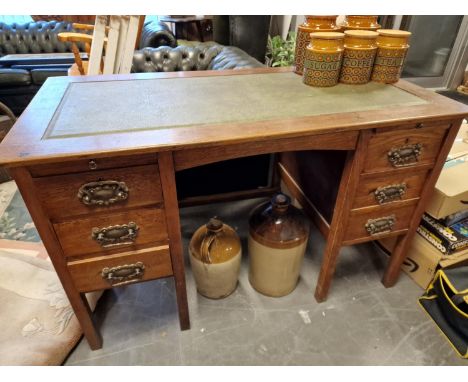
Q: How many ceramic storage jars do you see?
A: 5